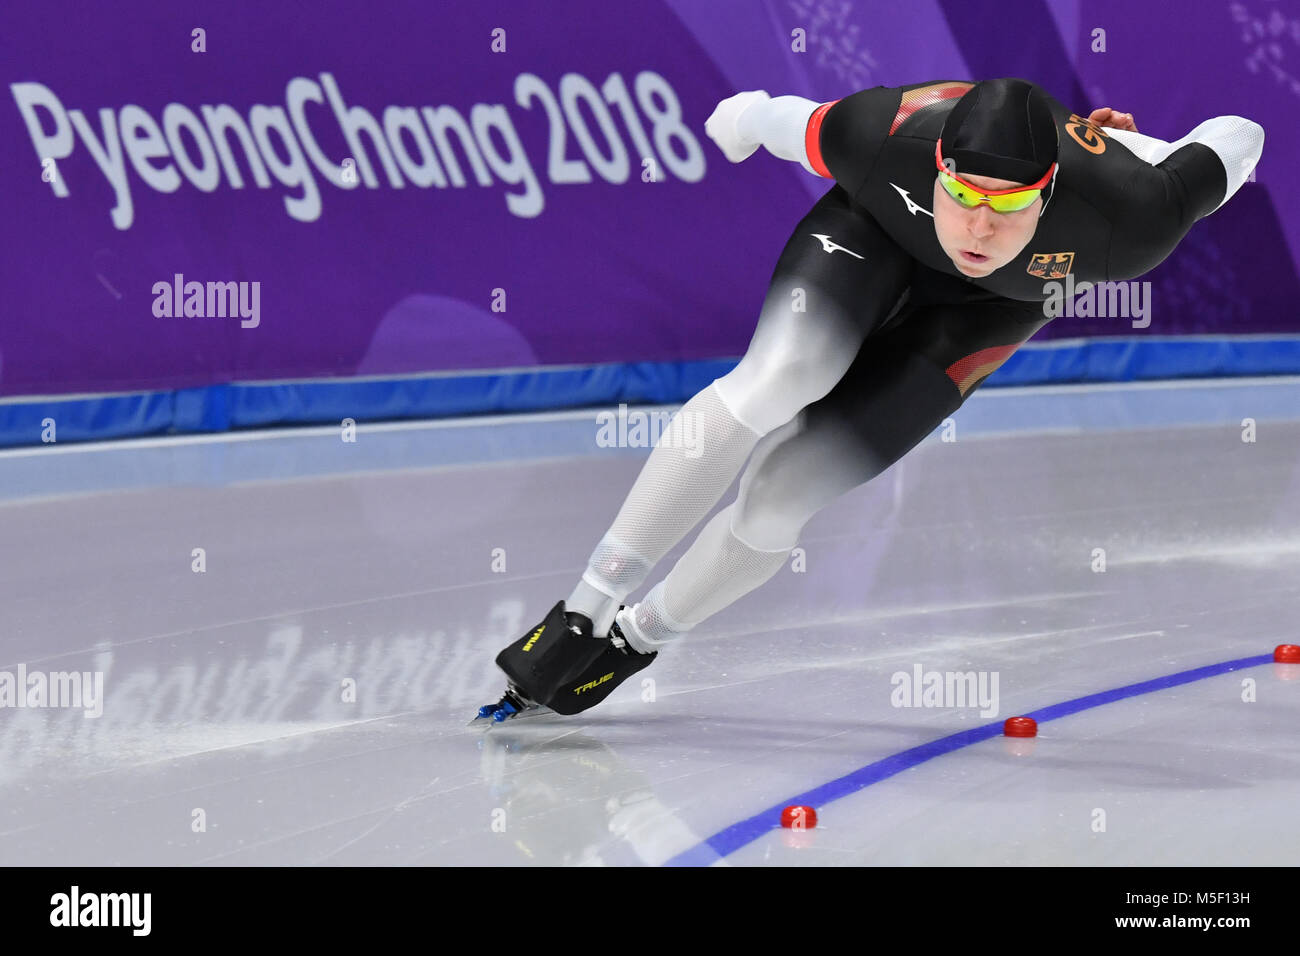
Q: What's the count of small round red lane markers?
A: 3